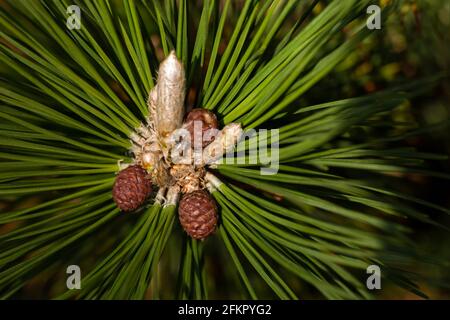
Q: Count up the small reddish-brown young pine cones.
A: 3